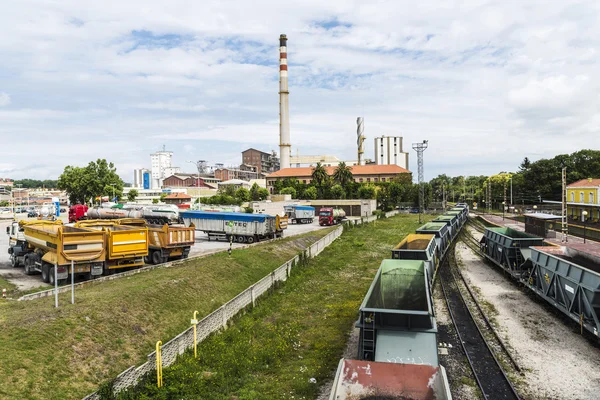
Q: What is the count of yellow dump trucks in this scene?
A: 3